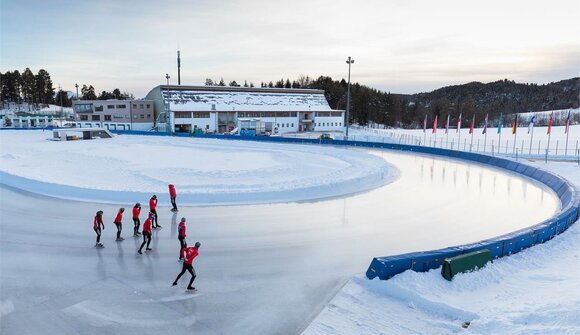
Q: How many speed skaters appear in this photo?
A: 8